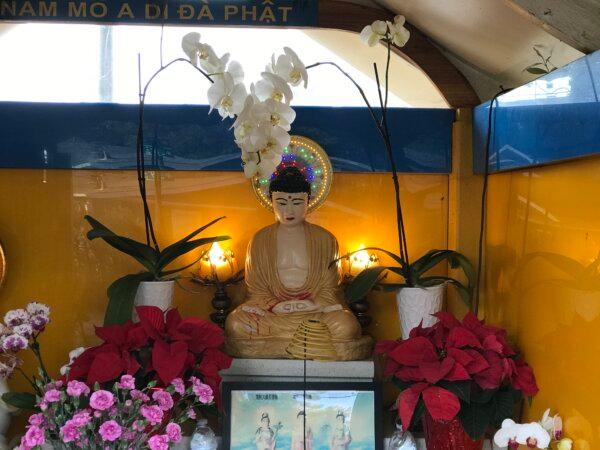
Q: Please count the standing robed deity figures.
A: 3